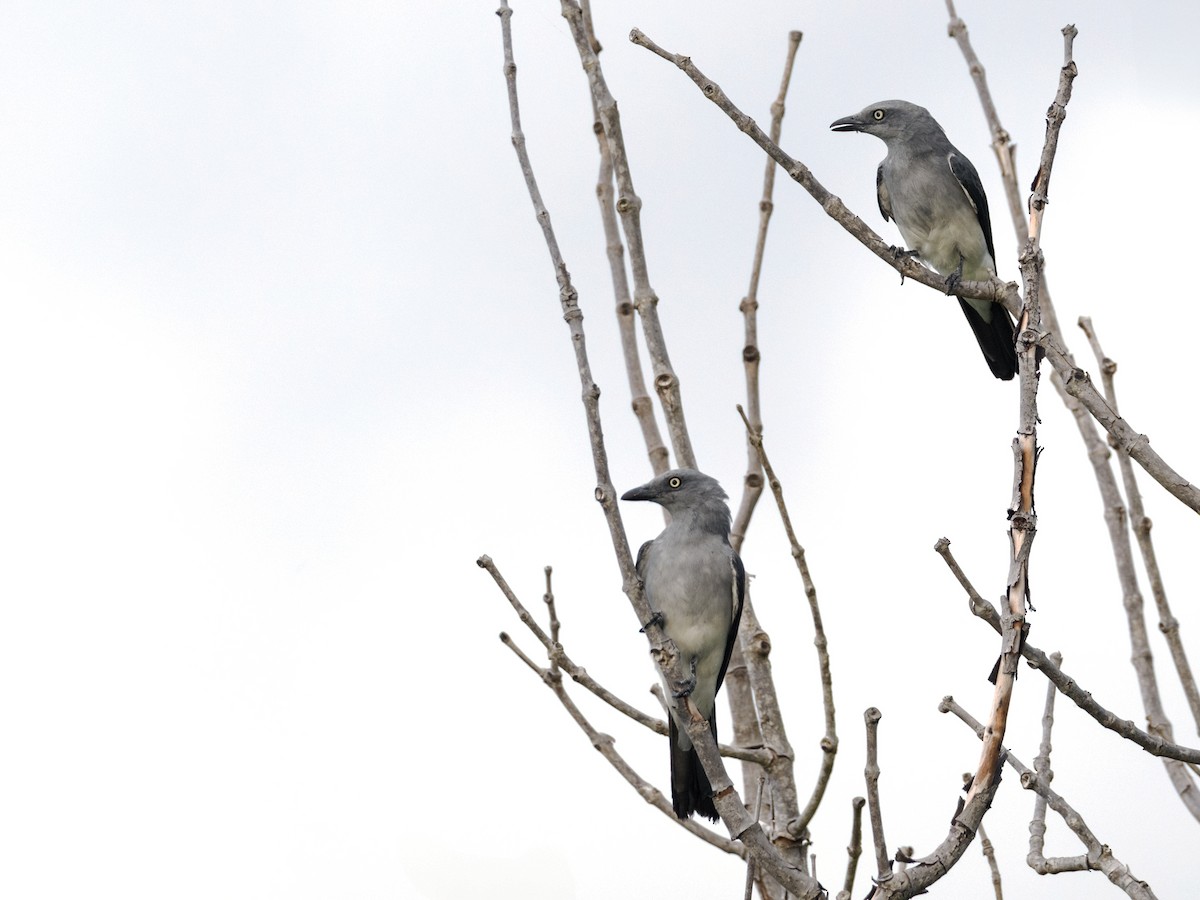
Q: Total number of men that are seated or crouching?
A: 0